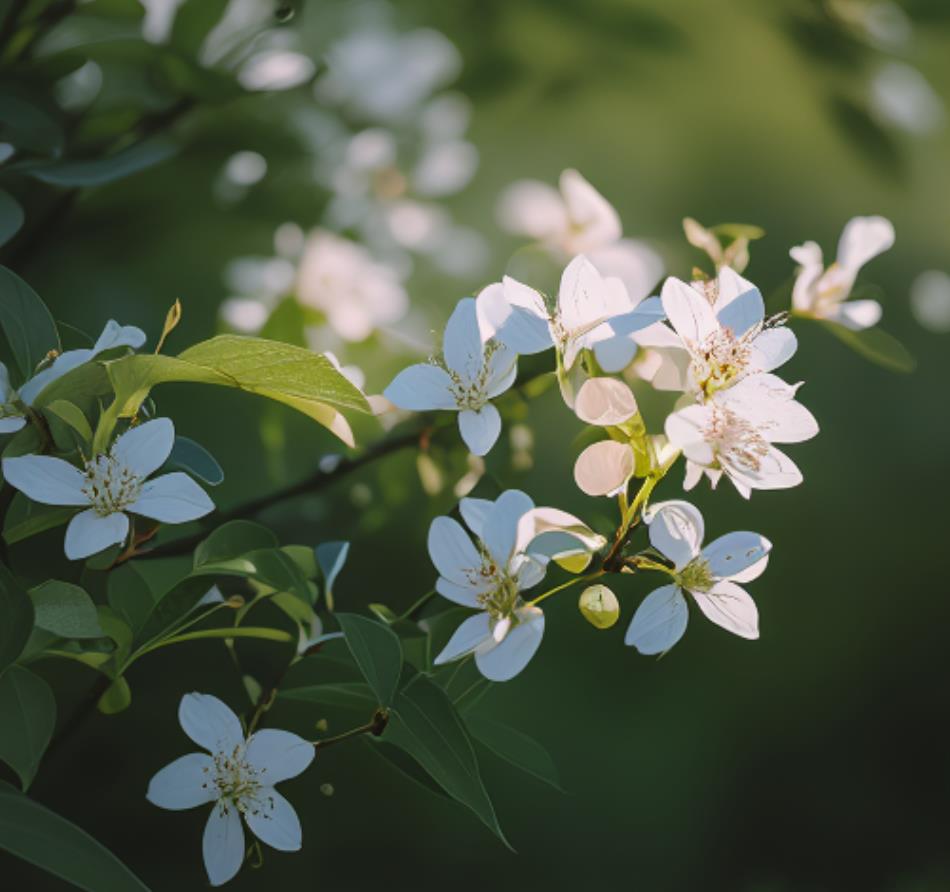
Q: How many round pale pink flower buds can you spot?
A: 2